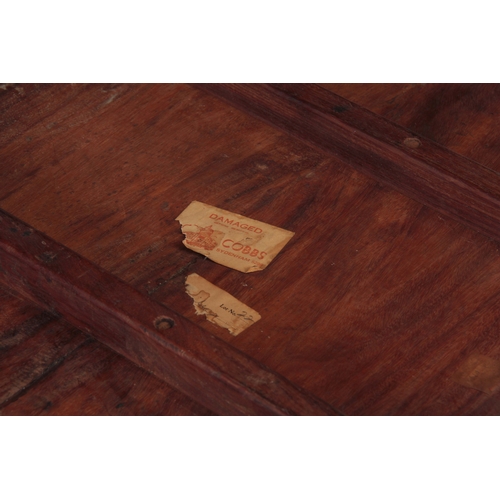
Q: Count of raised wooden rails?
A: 2